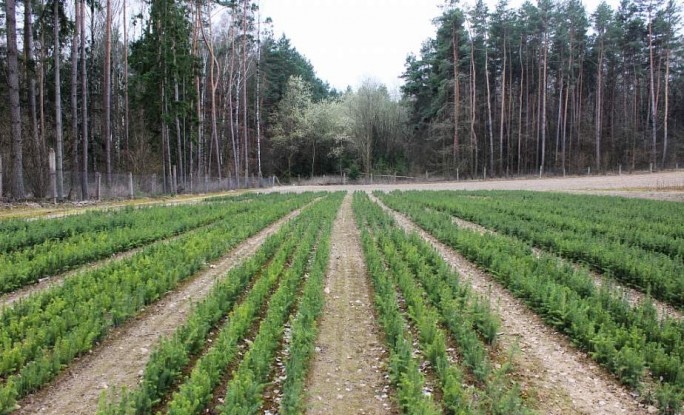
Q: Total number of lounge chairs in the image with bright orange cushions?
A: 0